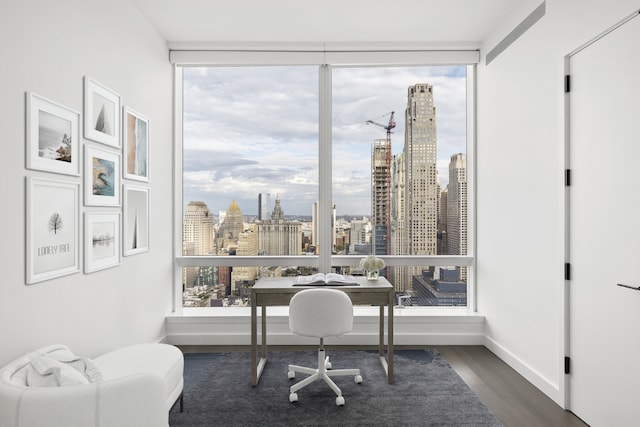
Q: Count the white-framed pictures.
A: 7